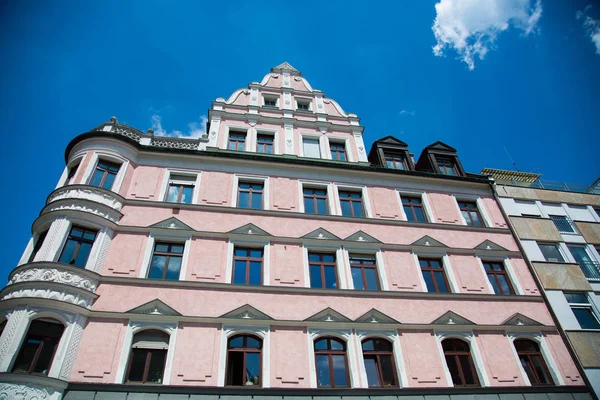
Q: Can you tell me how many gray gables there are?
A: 12